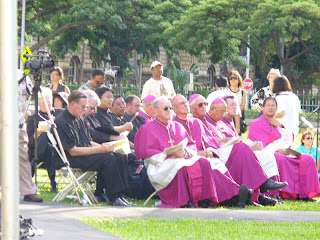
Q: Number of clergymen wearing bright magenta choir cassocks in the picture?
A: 7